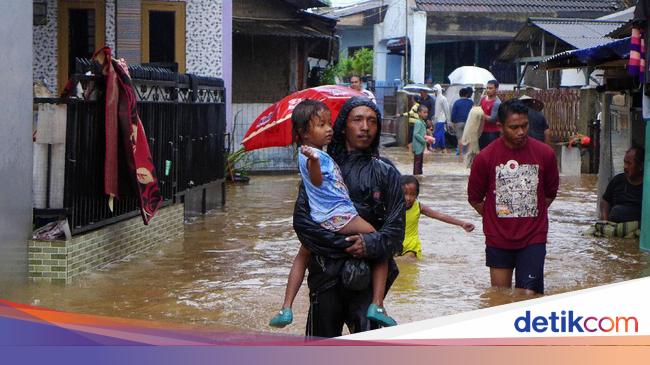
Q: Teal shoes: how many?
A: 2